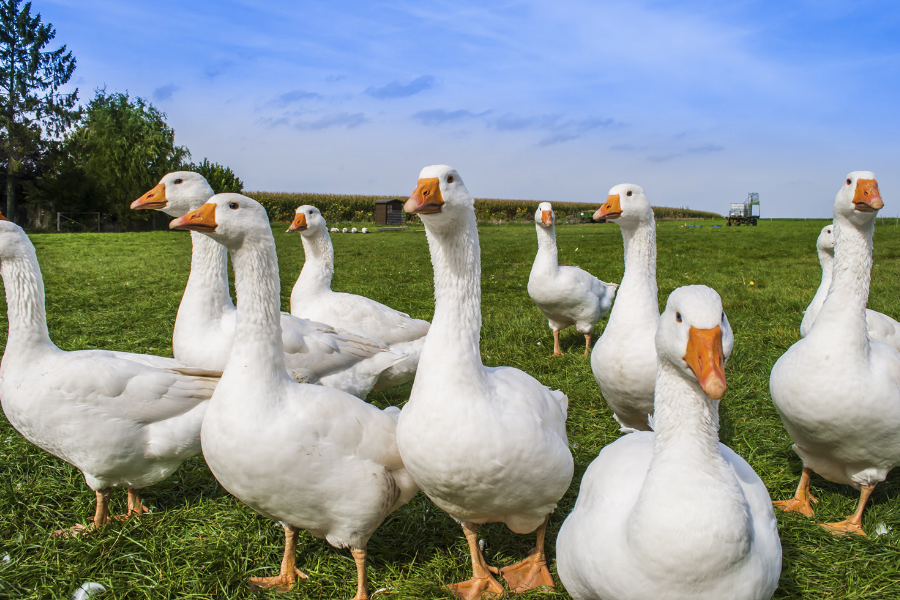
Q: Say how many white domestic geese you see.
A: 10